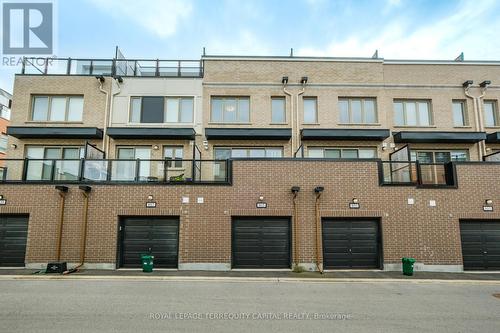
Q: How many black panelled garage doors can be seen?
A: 5